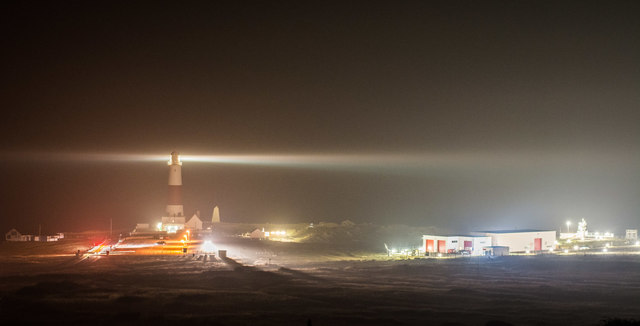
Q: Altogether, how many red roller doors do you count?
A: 4